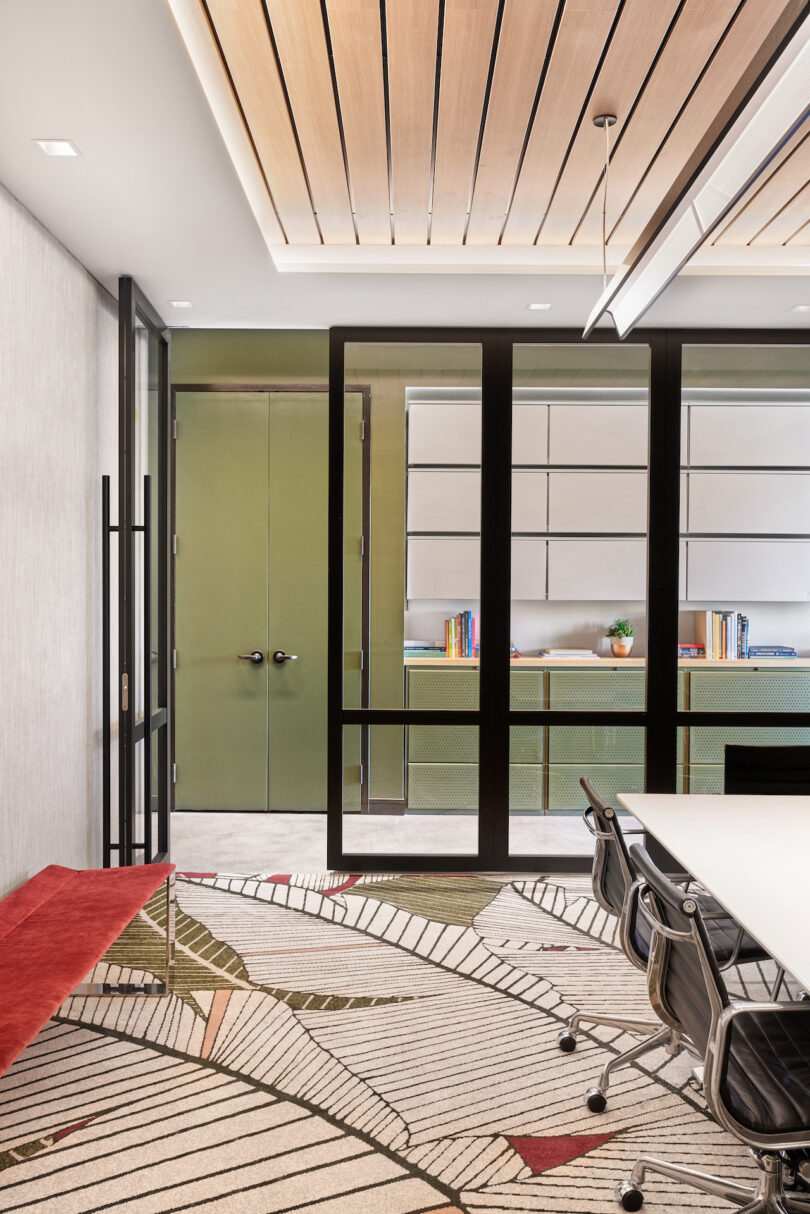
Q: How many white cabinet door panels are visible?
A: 9